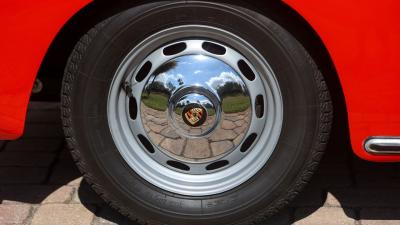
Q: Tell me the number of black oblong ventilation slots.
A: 10